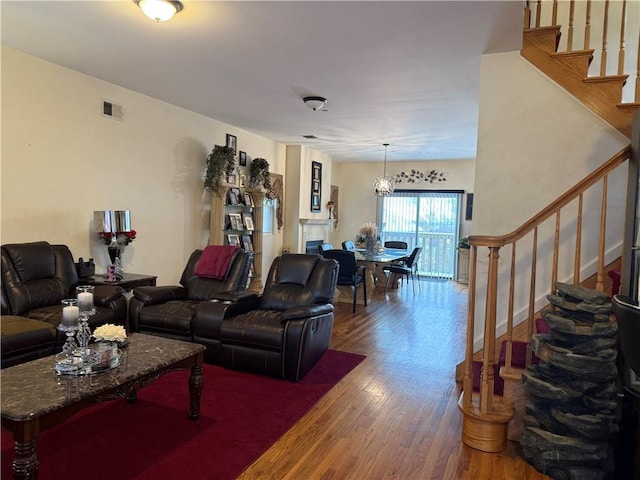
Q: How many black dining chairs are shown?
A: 5